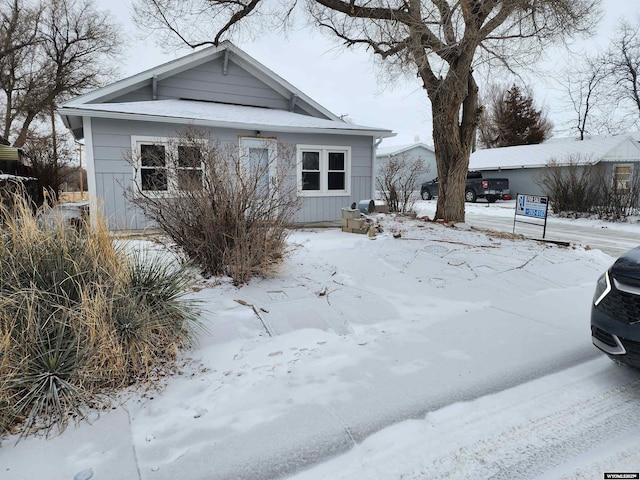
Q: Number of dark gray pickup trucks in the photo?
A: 1